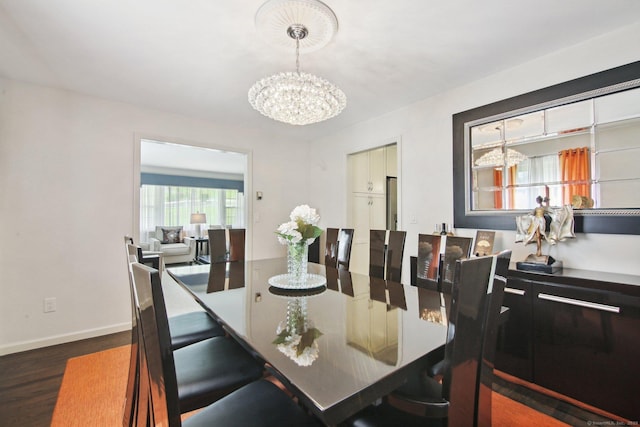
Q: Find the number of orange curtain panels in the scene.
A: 2